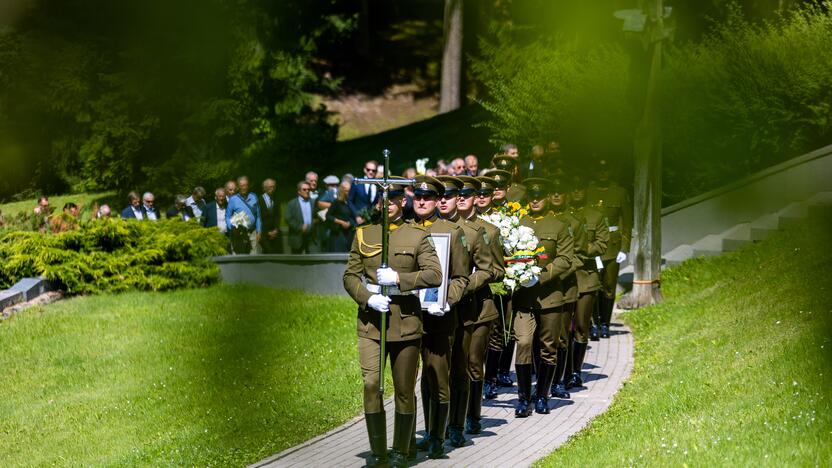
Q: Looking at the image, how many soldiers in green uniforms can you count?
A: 11